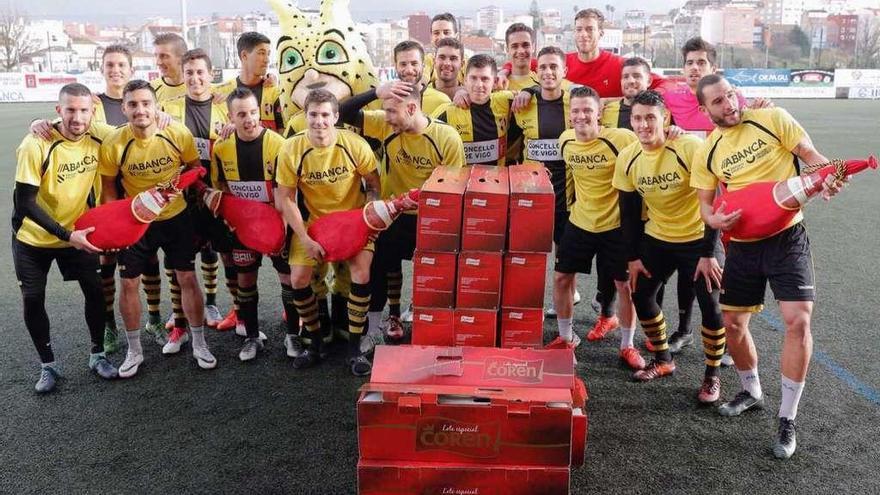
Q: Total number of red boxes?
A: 12